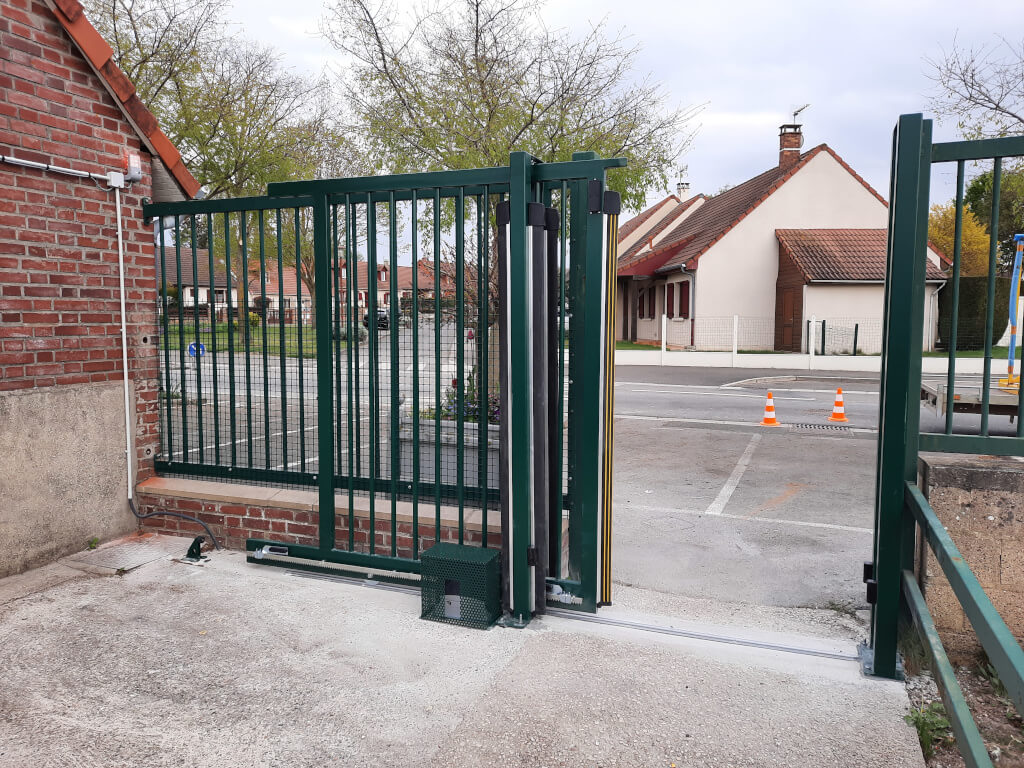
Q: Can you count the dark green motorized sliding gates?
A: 1